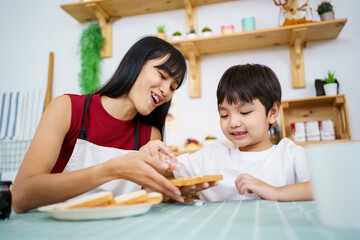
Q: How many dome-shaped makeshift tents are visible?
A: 0